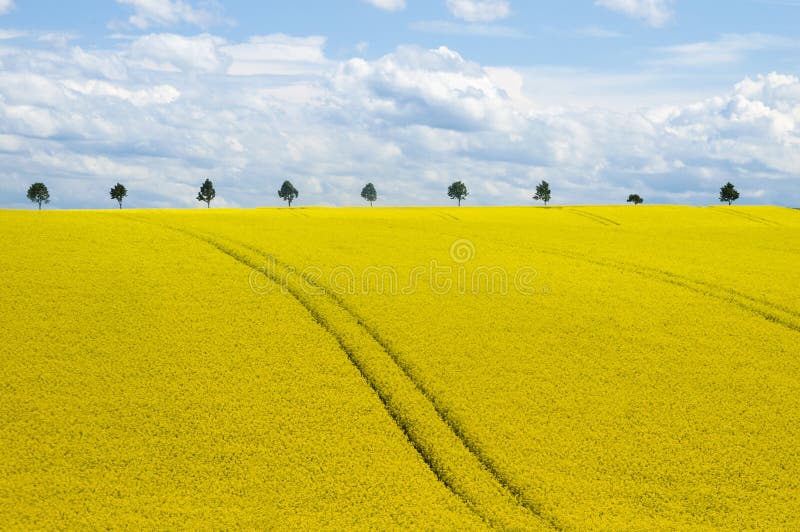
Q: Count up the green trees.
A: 9